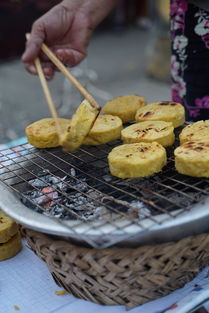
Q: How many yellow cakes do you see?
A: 11